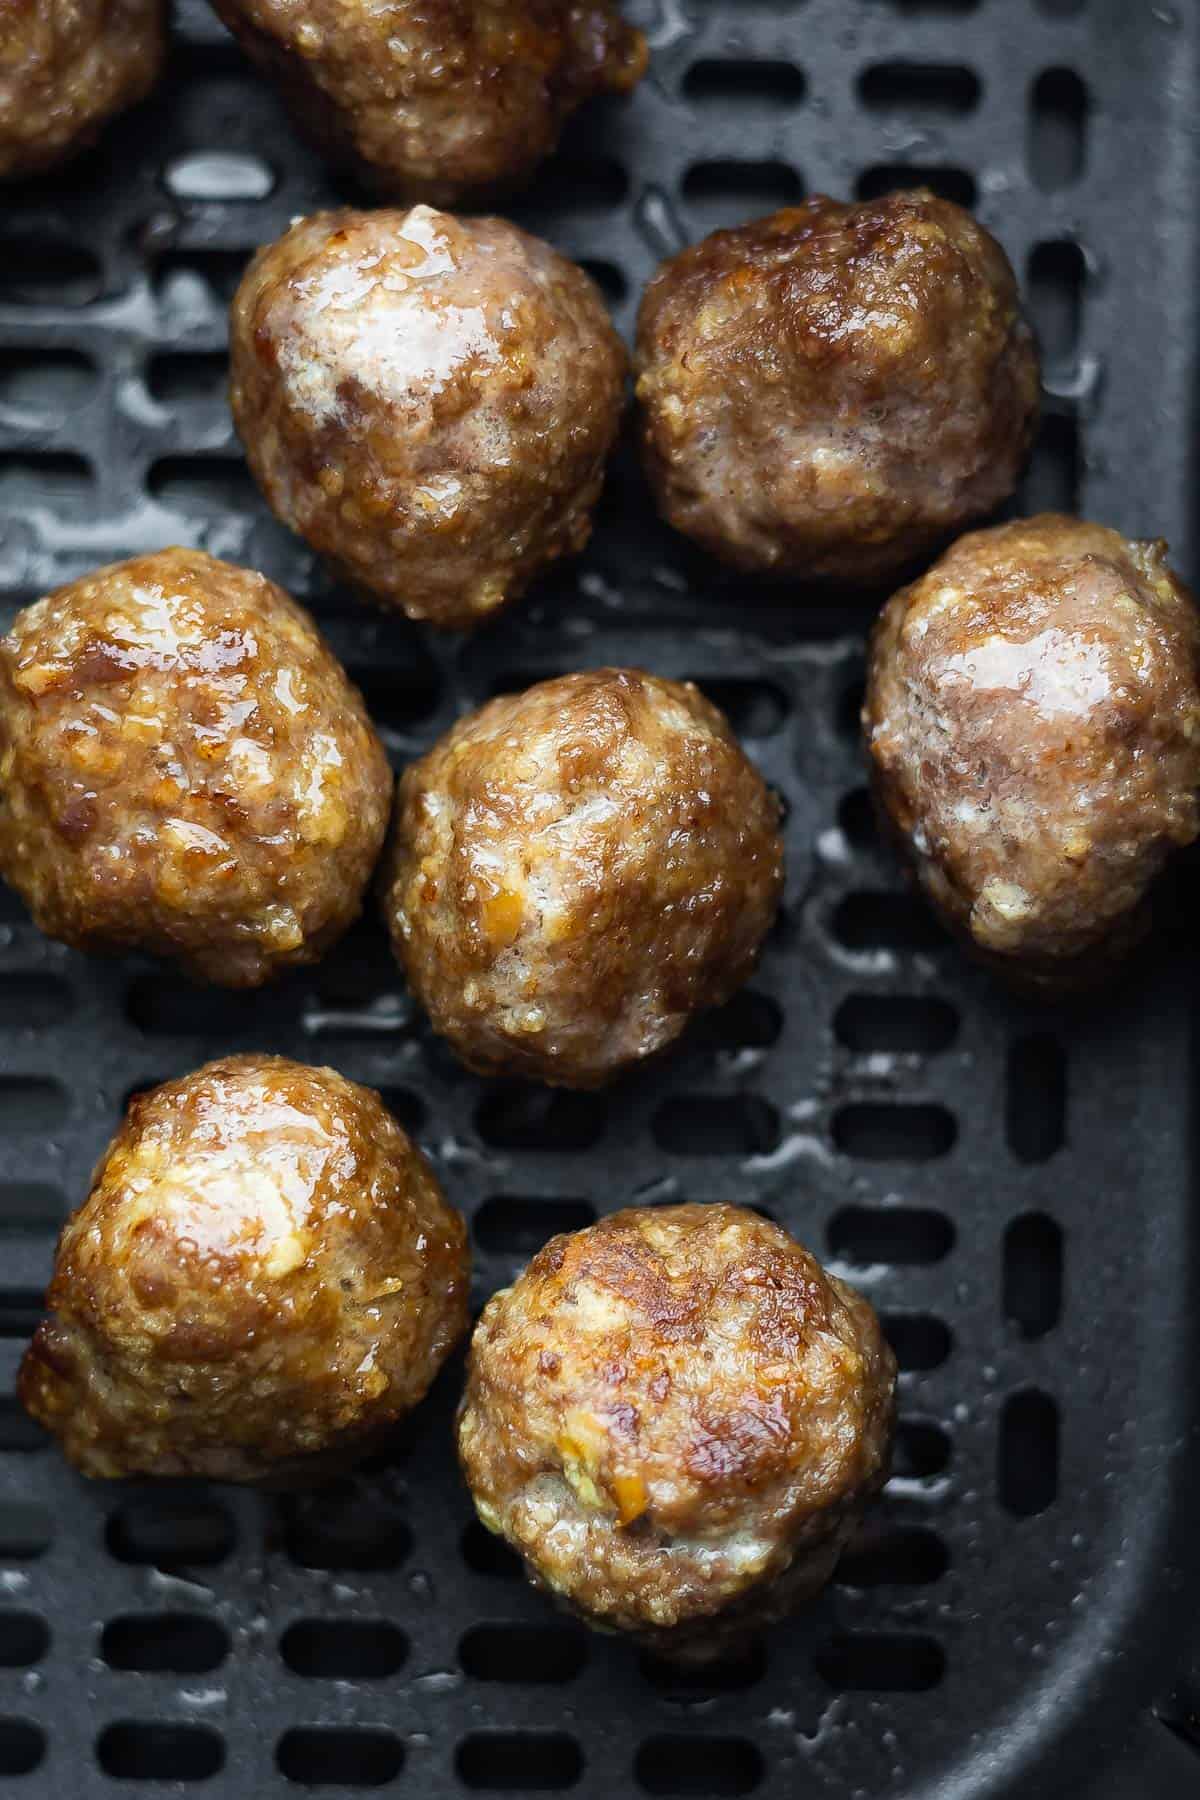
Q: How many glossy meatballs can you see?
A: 9